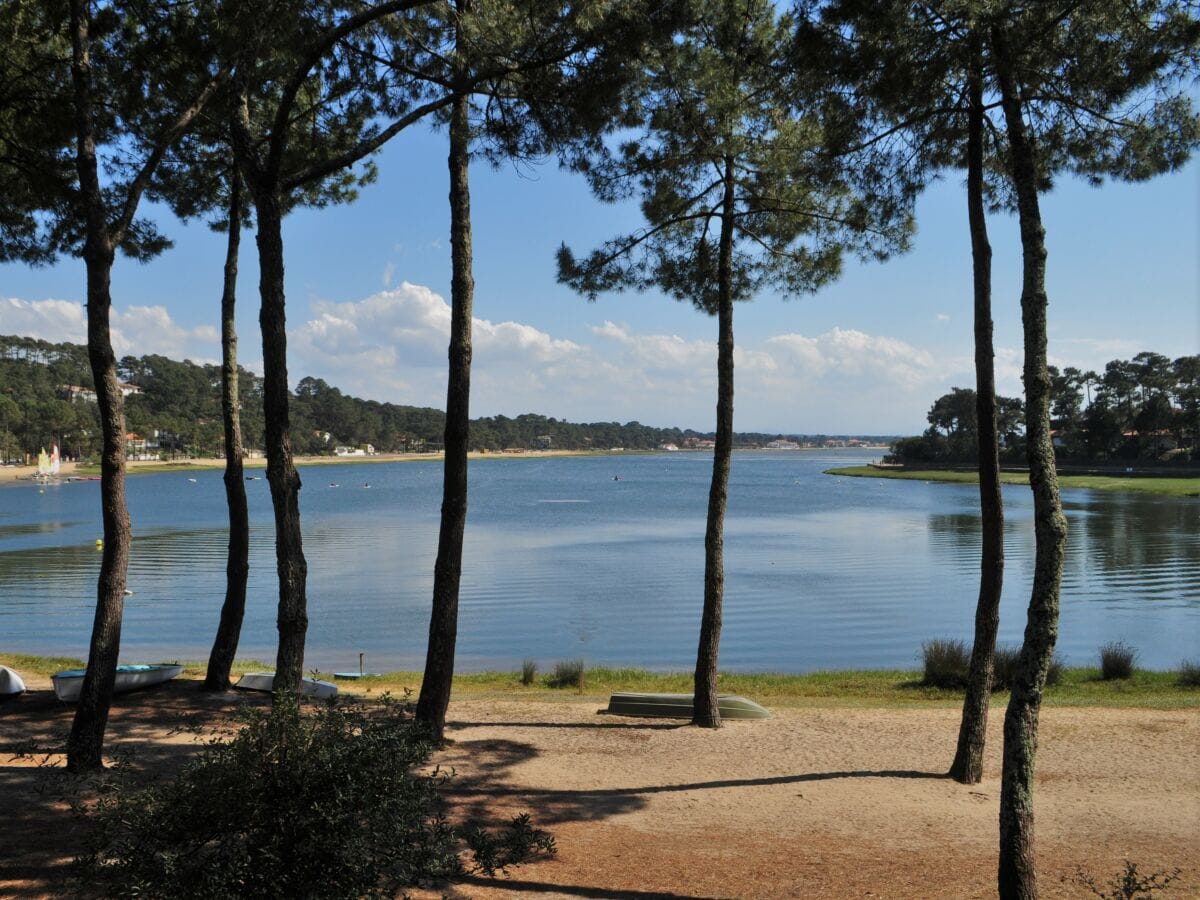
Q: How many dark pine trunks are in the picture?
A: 7